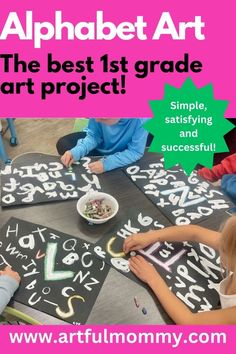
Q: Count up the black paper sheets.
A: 4